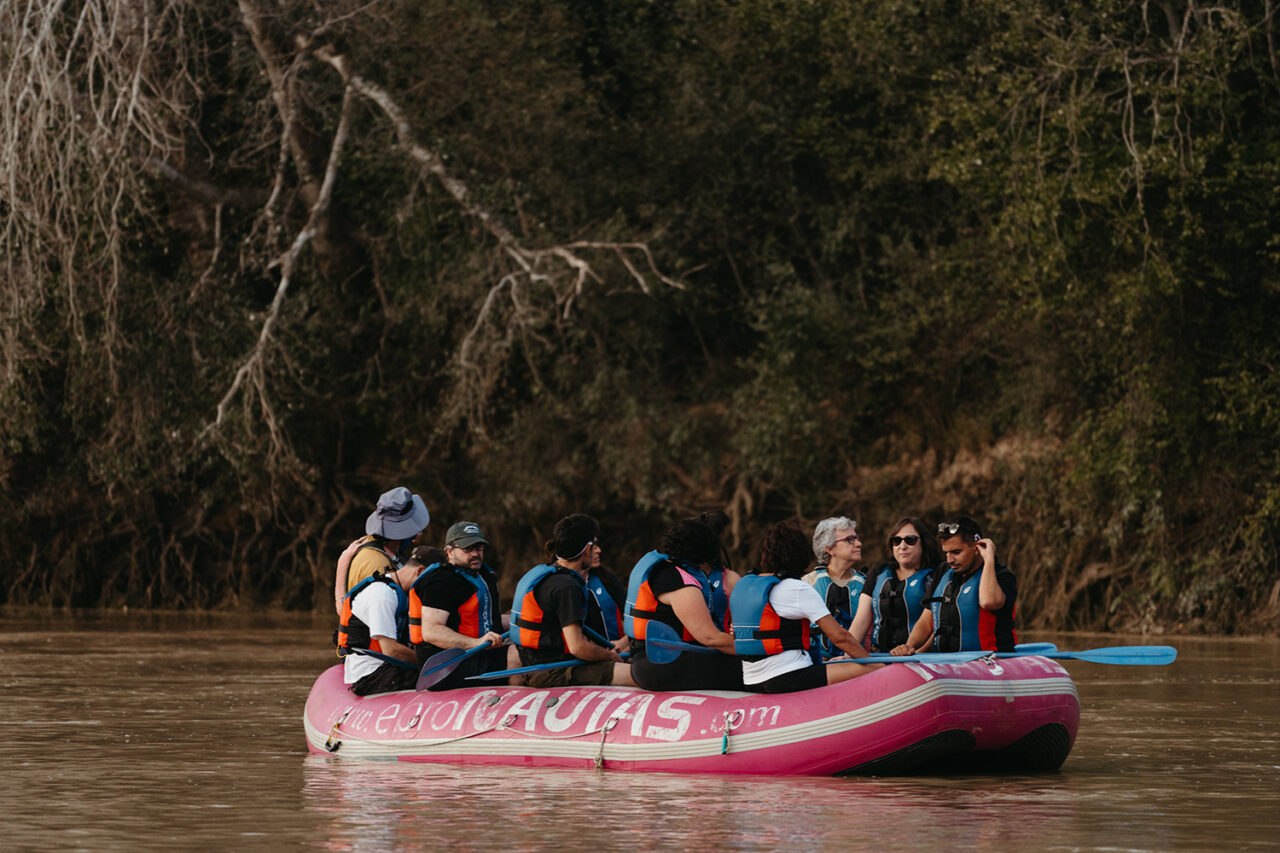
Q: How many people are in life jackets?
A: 11